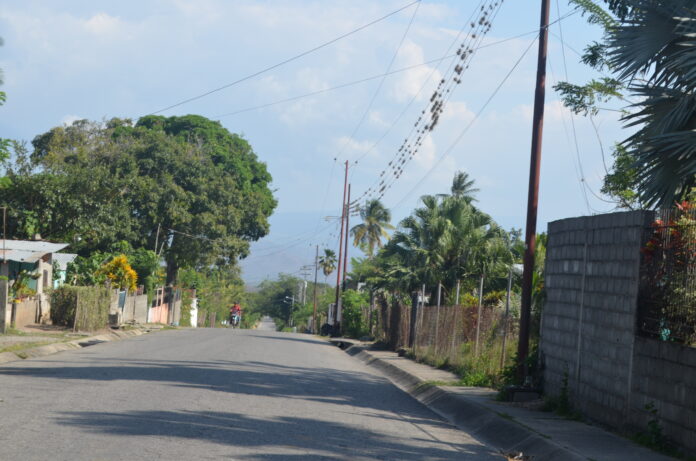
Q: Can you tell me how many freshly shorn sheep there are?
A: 0